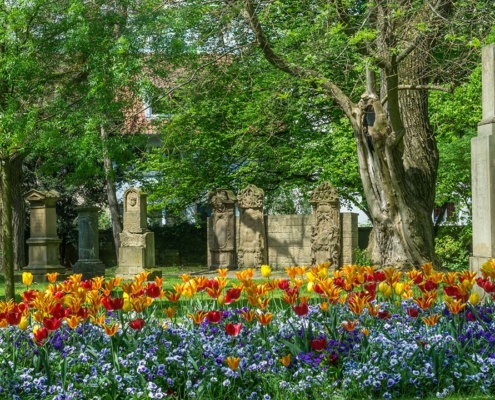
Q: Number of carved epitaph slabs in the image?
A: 3